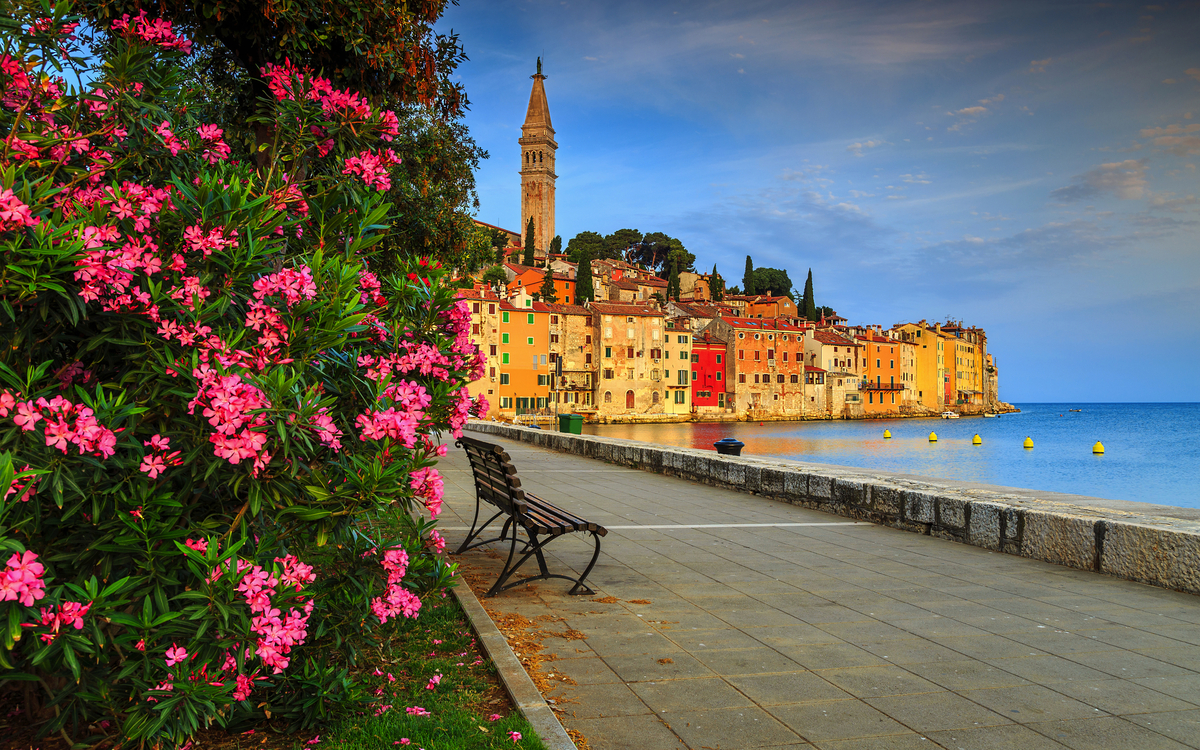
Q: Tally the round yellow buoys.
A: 5